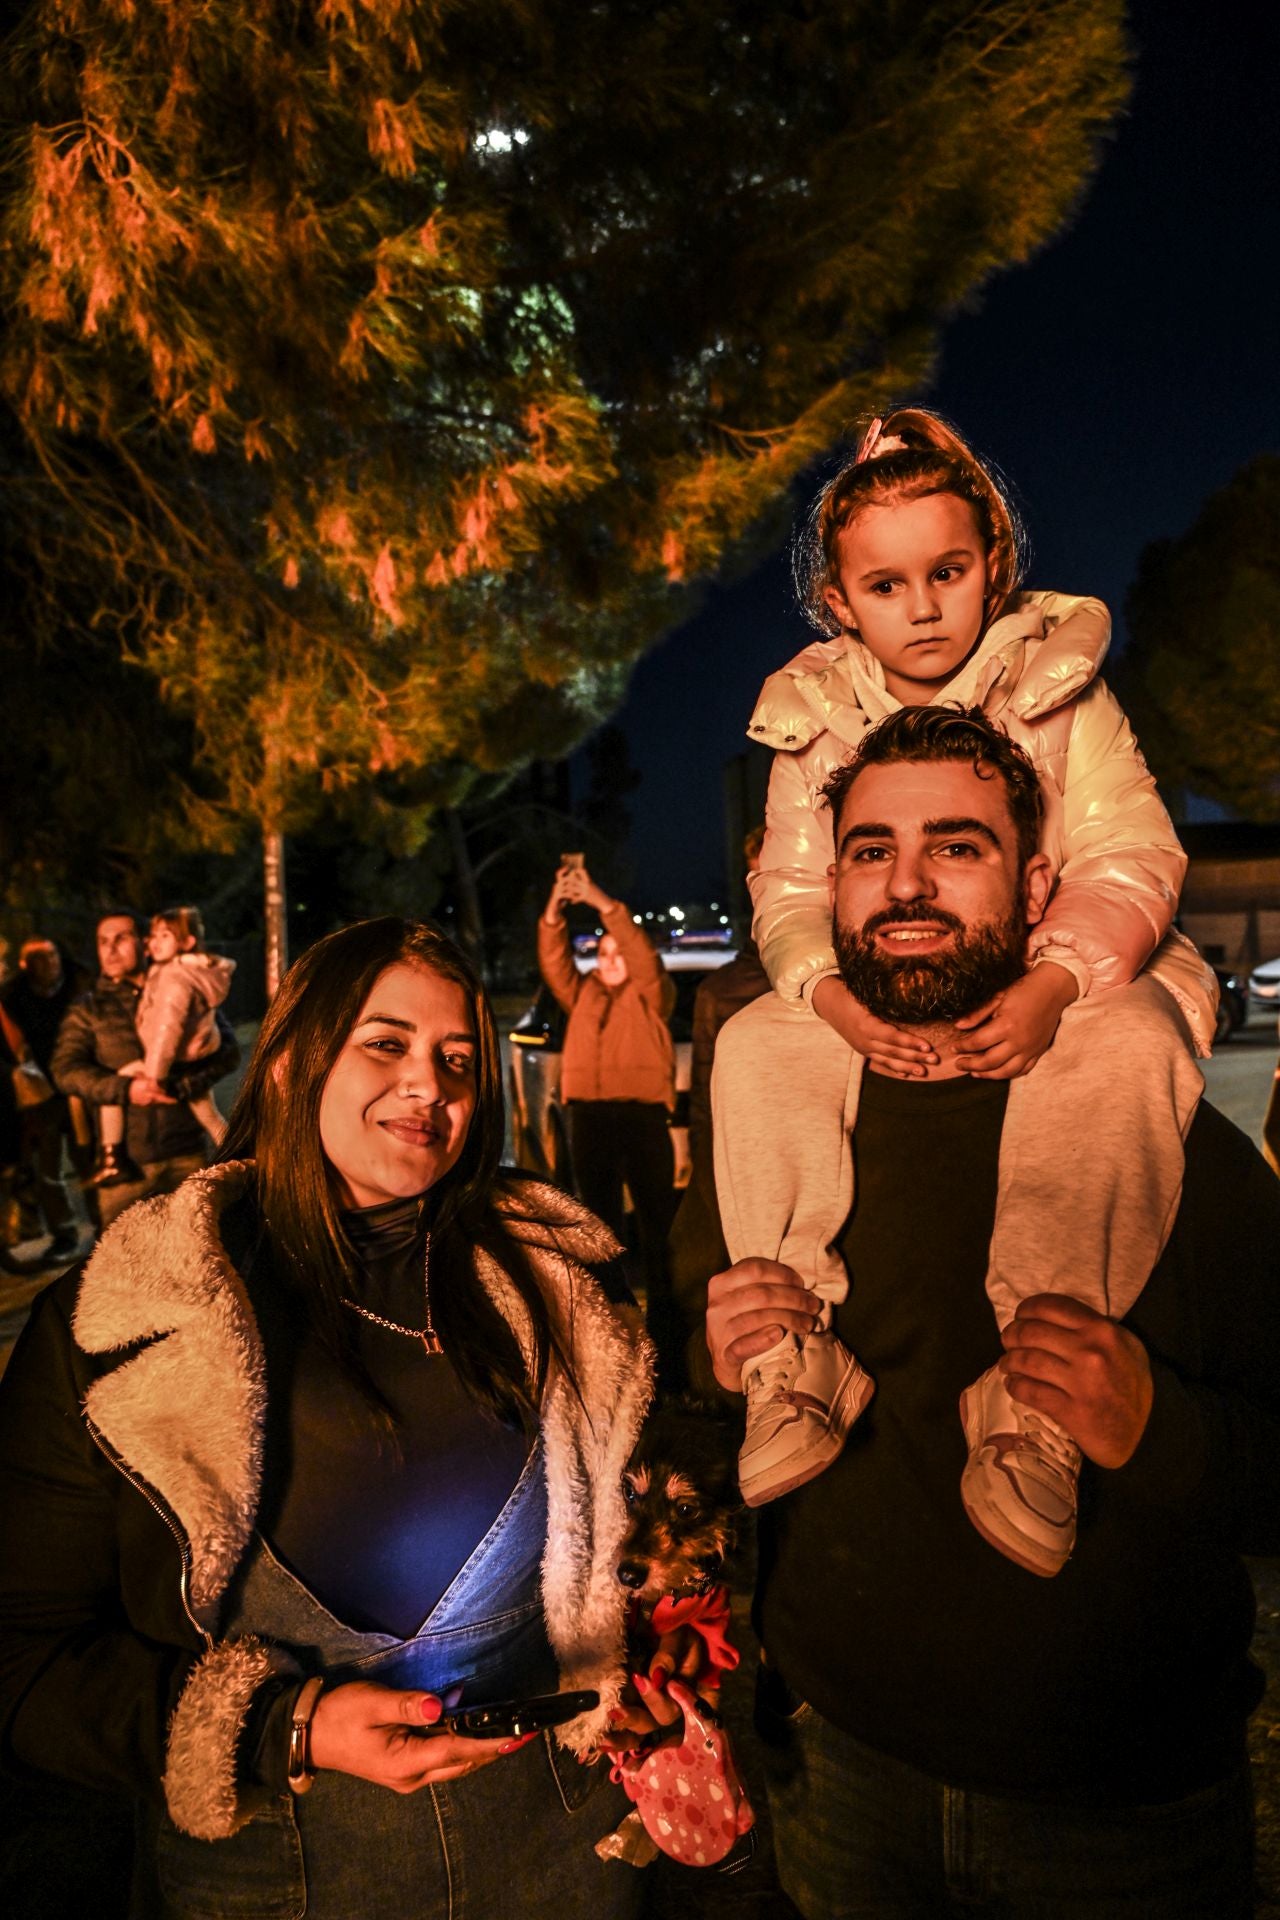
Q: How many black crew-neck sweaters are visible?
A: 1